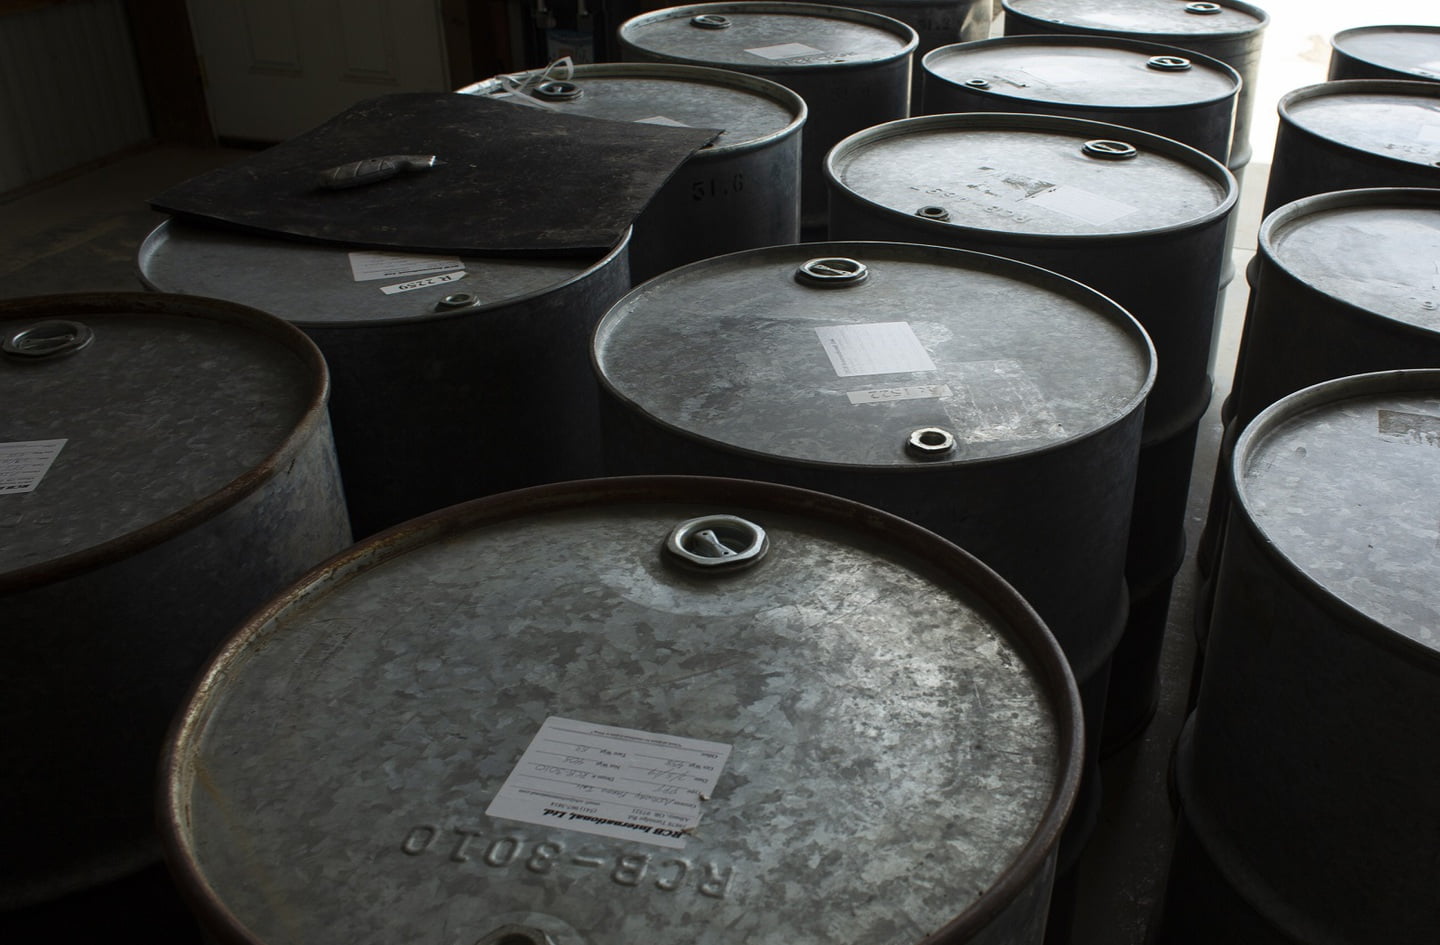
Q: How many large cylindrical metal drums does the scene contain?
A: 14